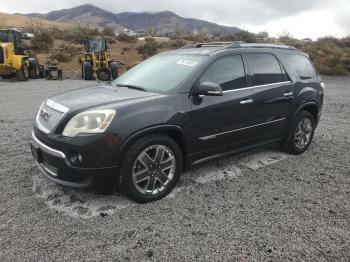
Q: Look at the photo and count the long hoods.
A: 1